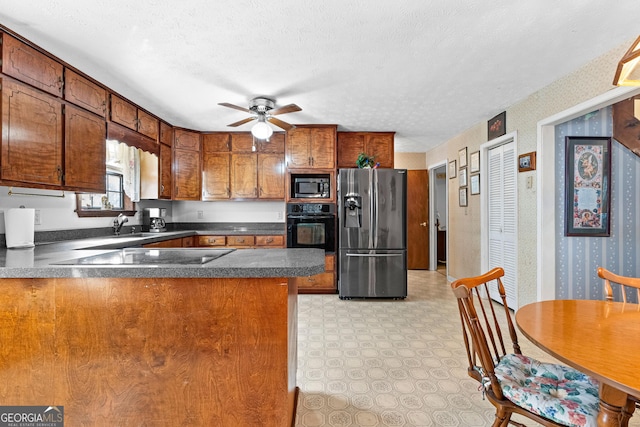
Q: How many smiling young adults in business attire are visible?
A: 0